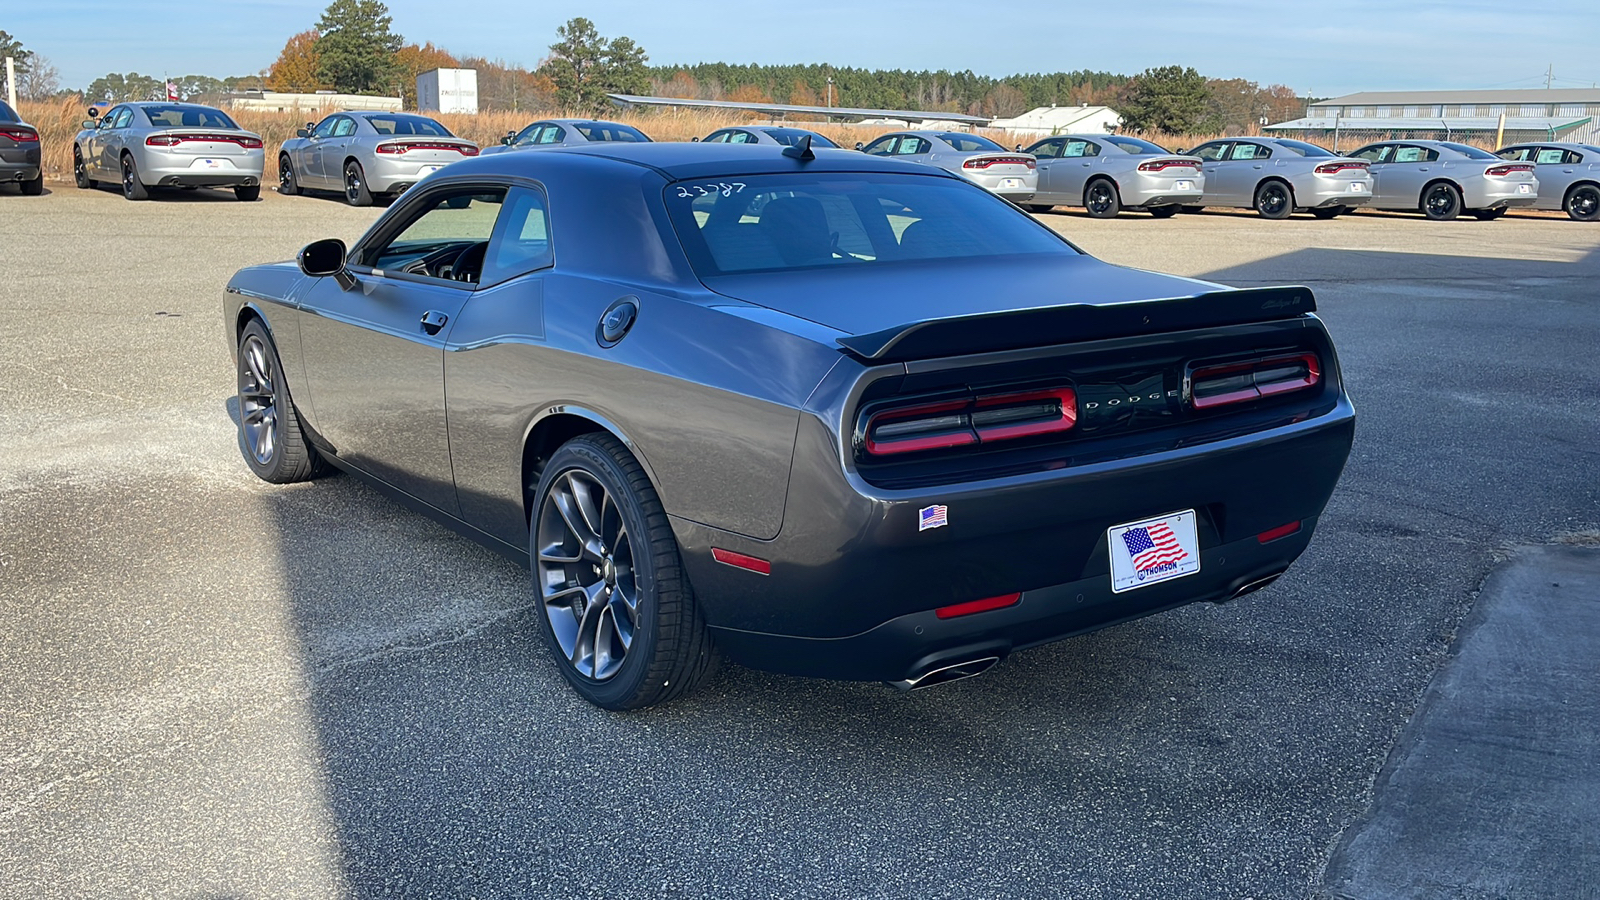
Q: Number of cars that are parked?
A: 11